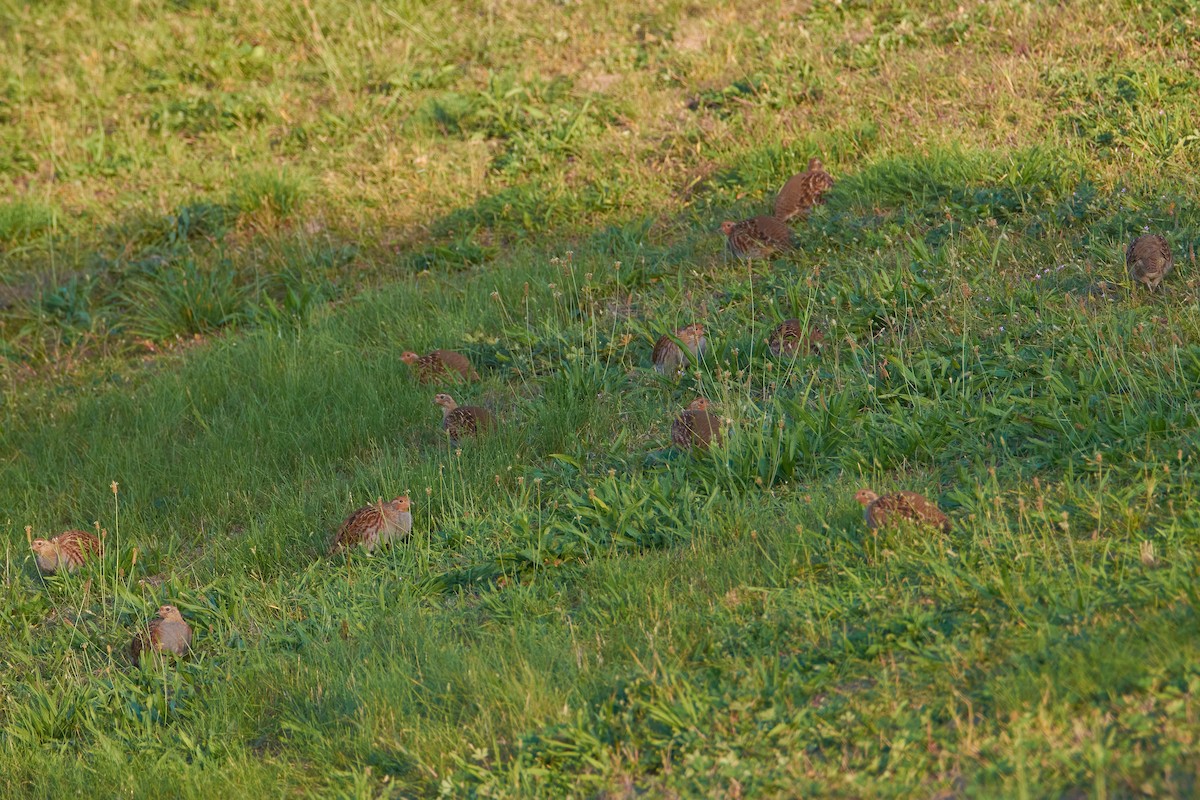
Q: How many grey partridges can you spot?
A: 12